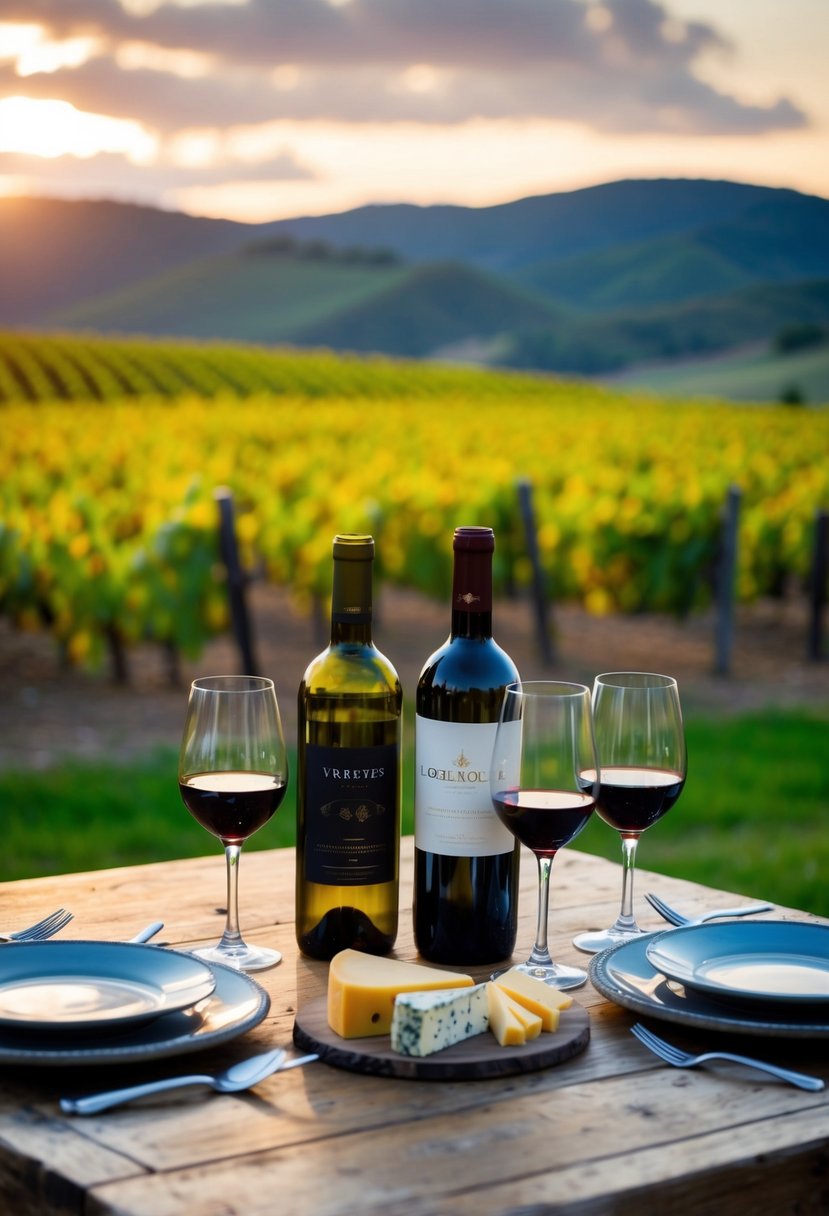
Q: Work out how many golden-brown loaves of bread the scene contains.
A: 0